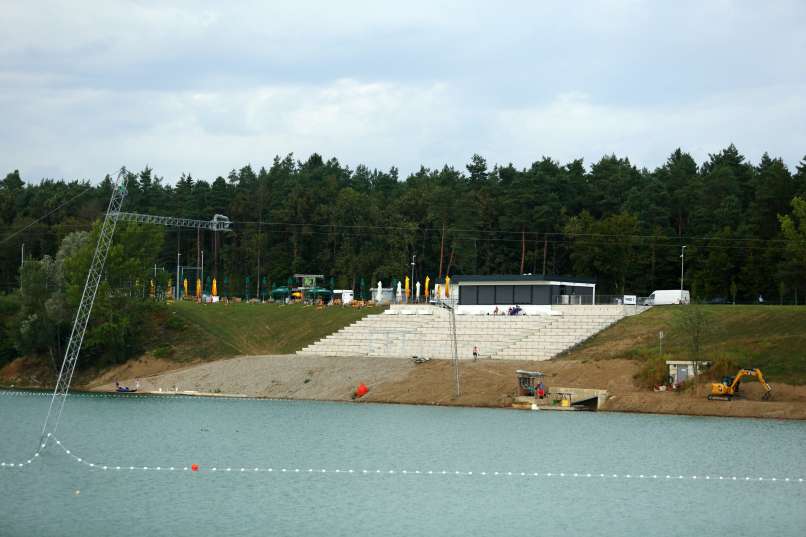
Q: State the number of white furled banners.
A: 3